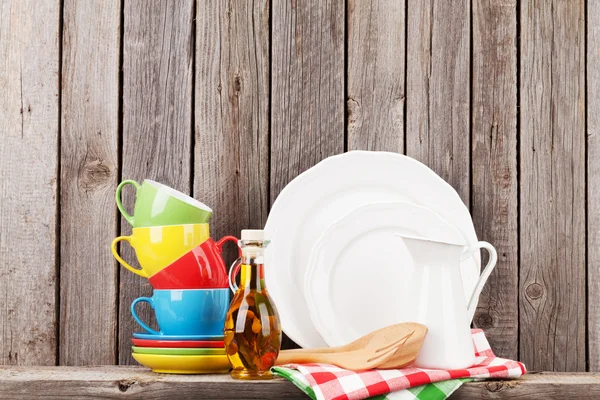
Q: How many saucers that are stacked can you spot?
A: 4